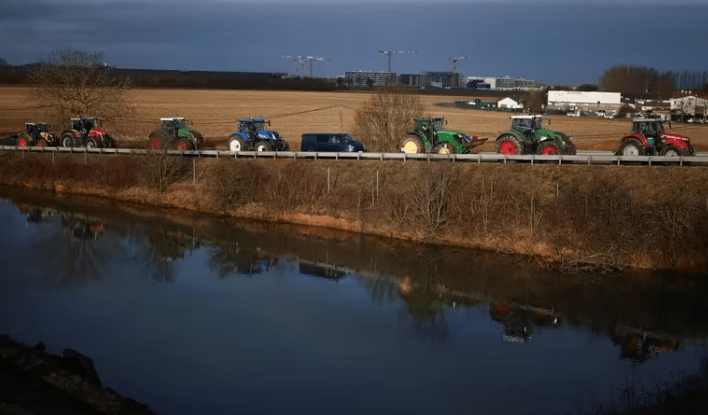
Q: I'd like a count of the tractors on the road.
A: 7